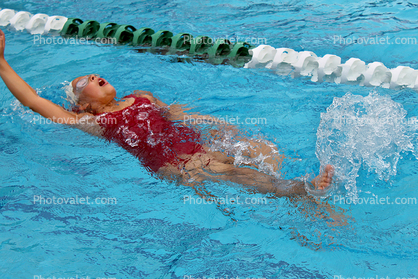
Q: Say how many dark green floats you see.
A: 10